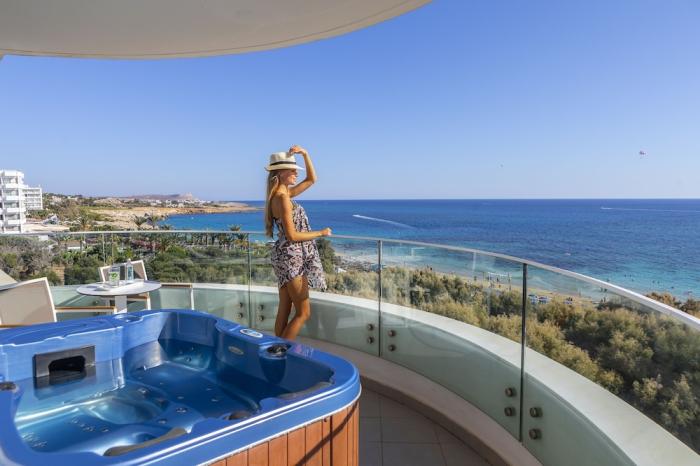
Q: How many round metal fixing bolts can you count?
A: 12